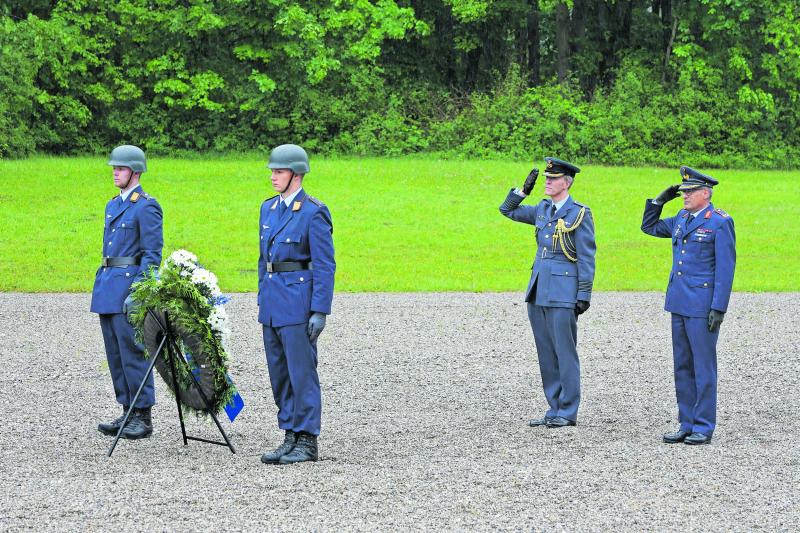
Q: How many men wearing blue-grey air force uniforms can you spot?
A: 1